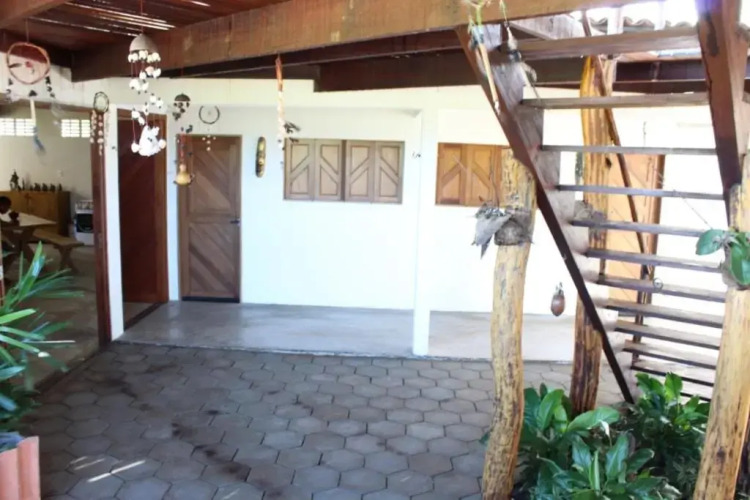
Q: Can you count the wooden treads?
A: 12